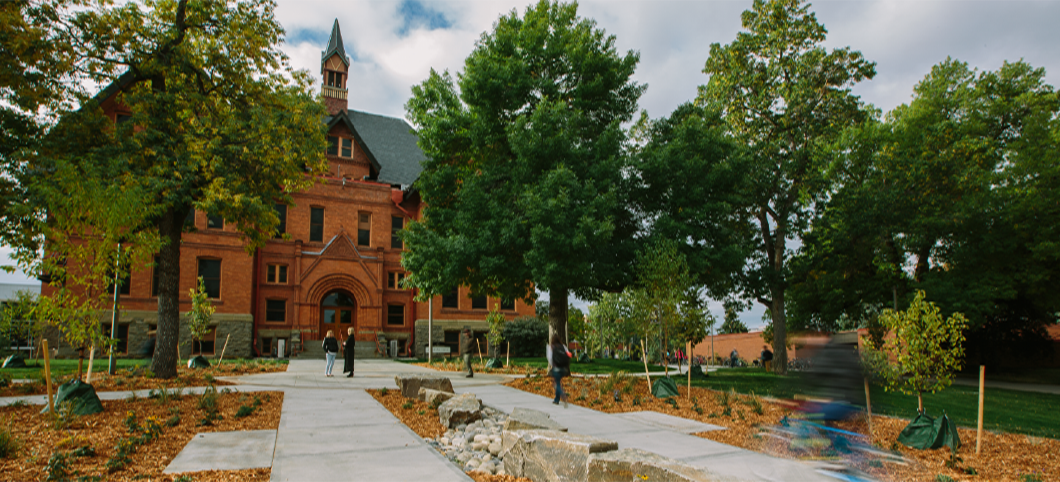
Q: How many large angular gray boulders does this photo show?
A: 6